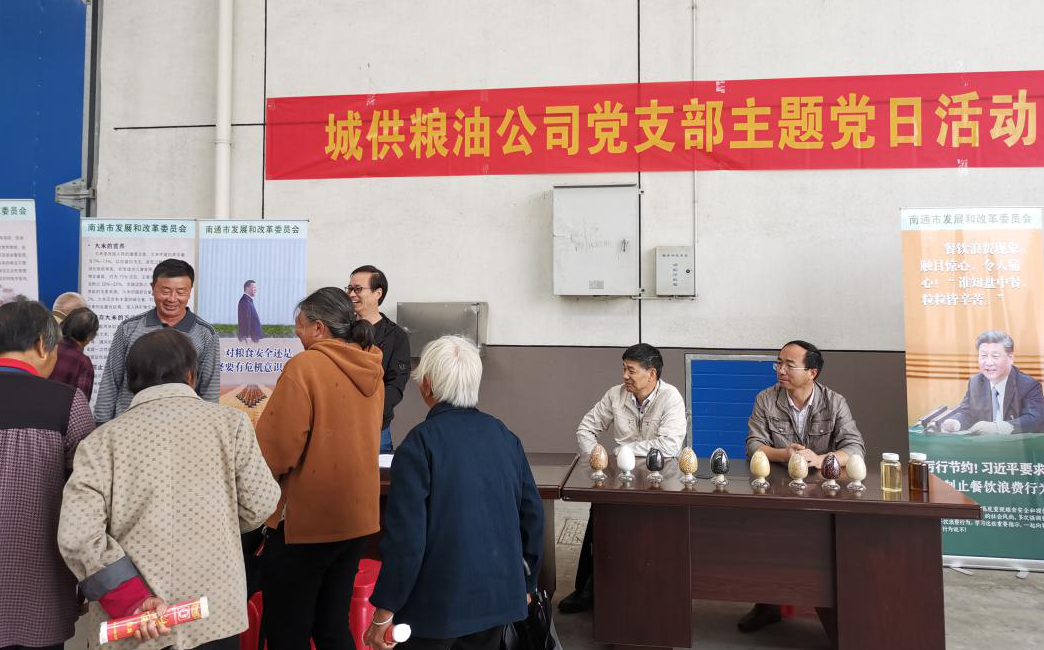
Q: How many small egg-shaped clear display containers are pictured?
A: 9